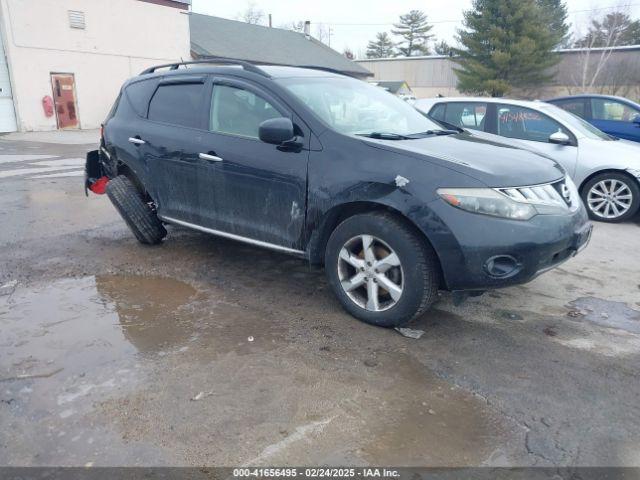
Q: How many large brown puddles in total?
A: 2